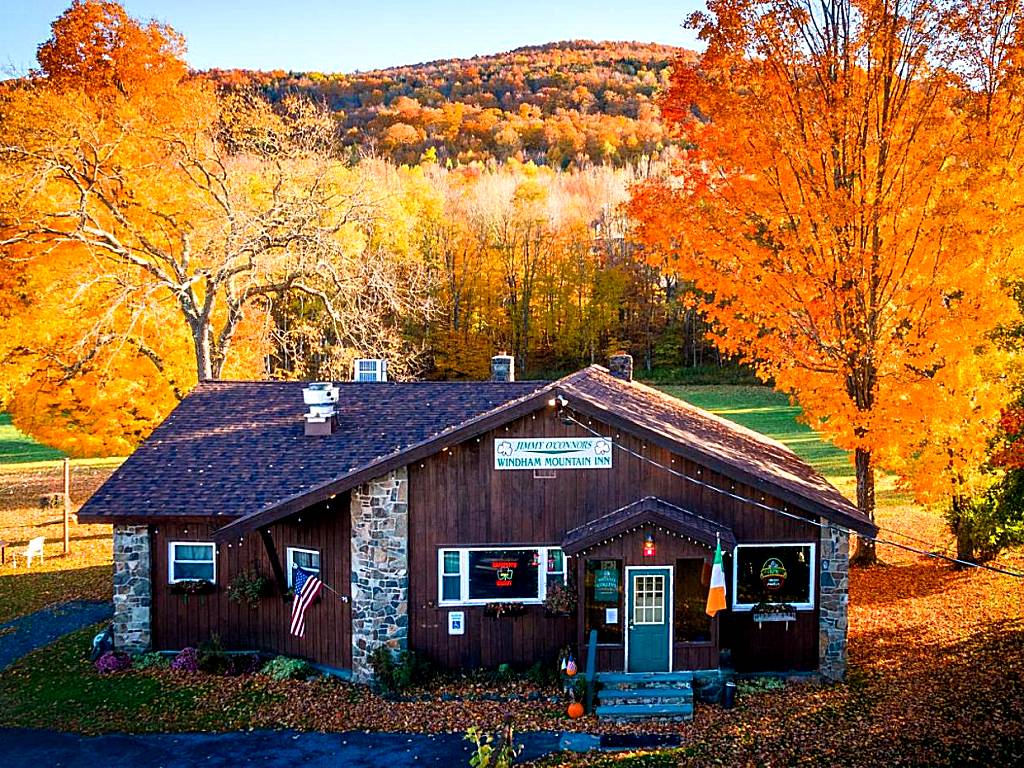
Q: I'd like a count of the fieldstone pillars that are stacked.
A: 3